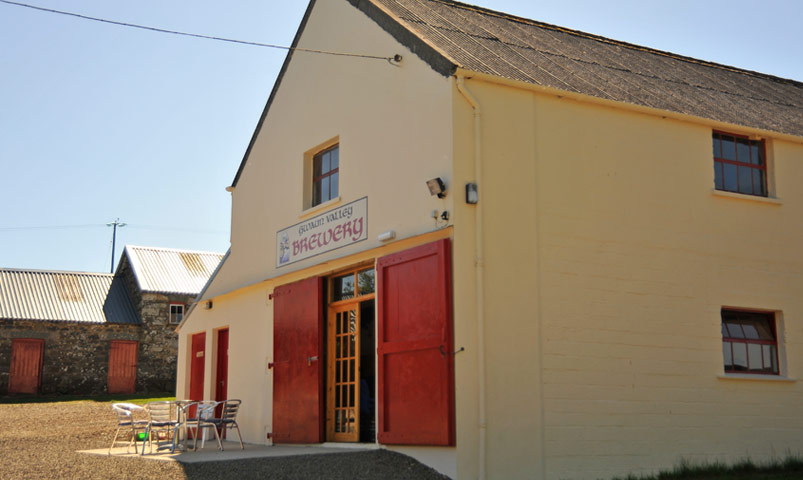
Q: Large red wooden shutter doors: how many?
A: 2